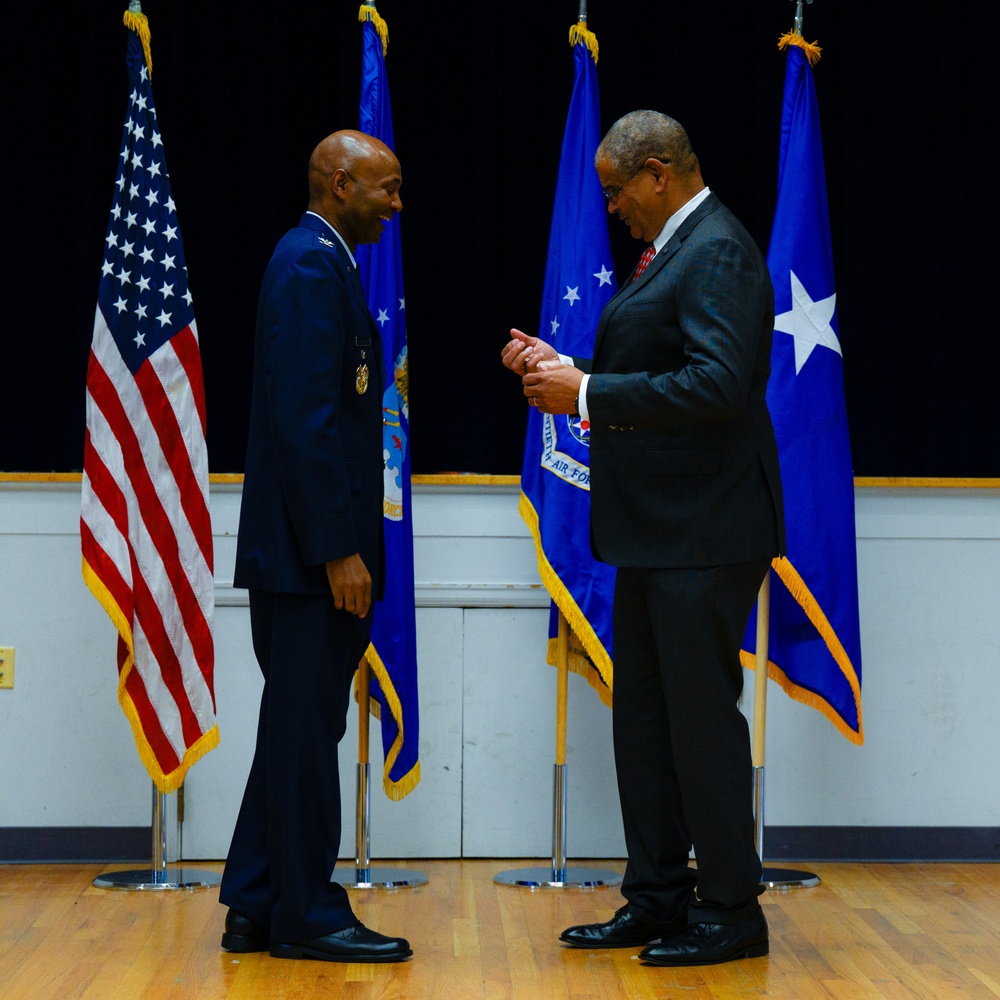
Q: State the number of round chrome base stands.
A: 4